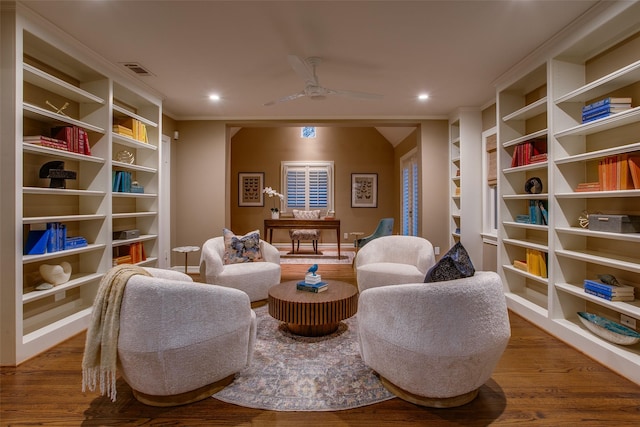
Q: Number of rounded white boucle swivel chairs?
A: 4